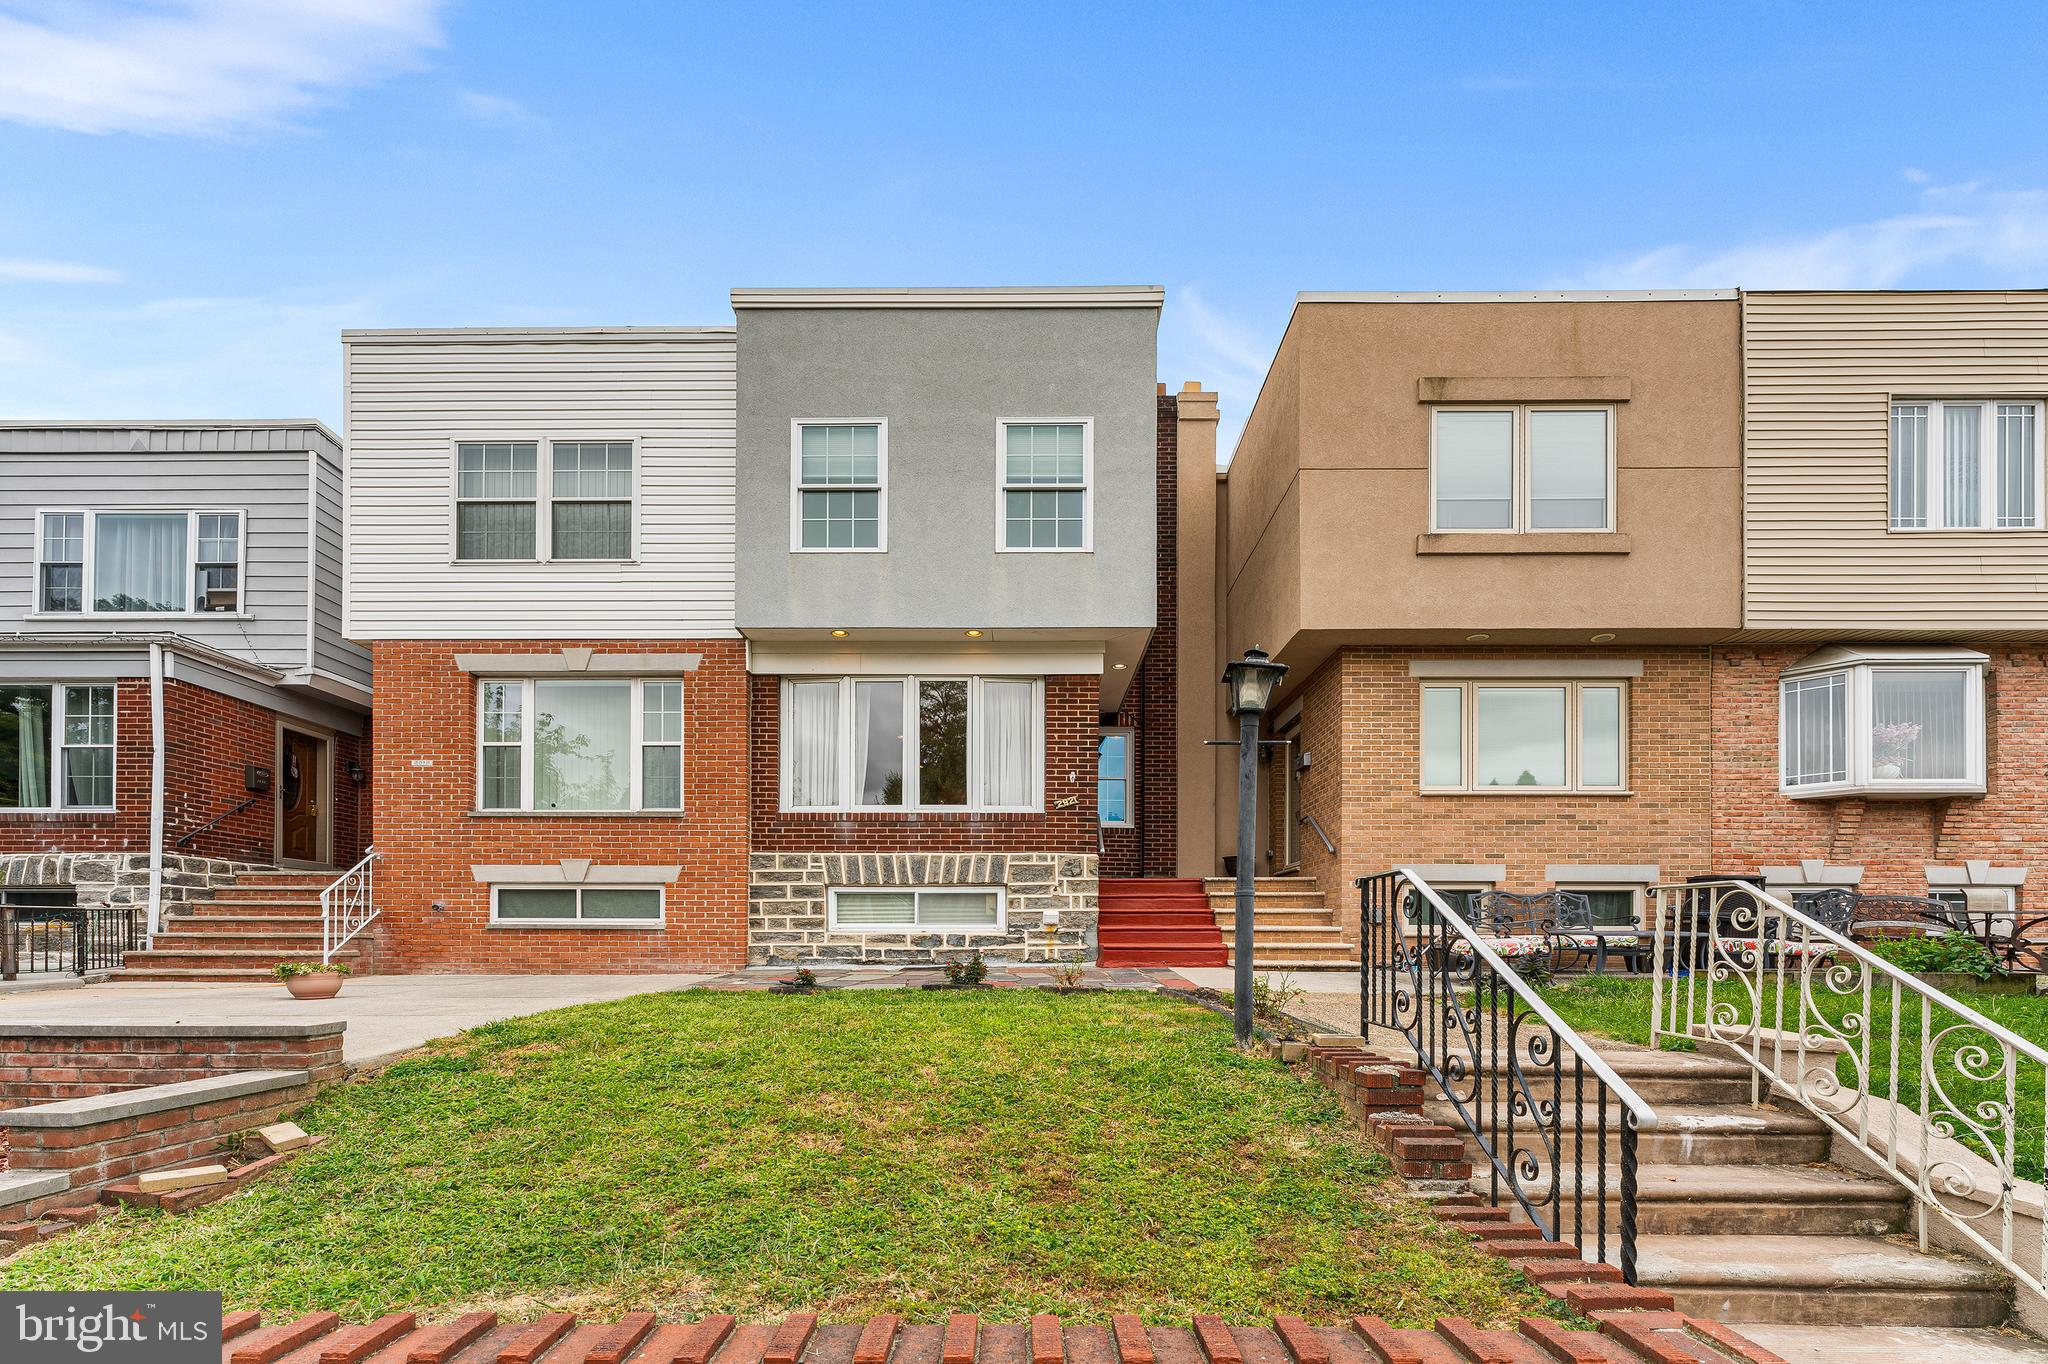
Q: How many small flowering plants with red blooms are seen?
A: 2